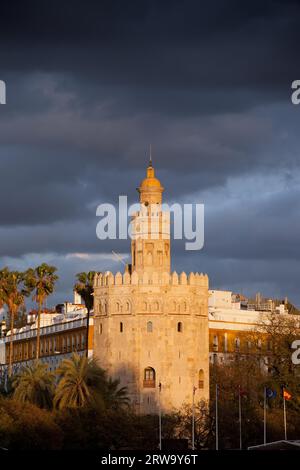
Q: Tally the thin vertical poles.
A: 6